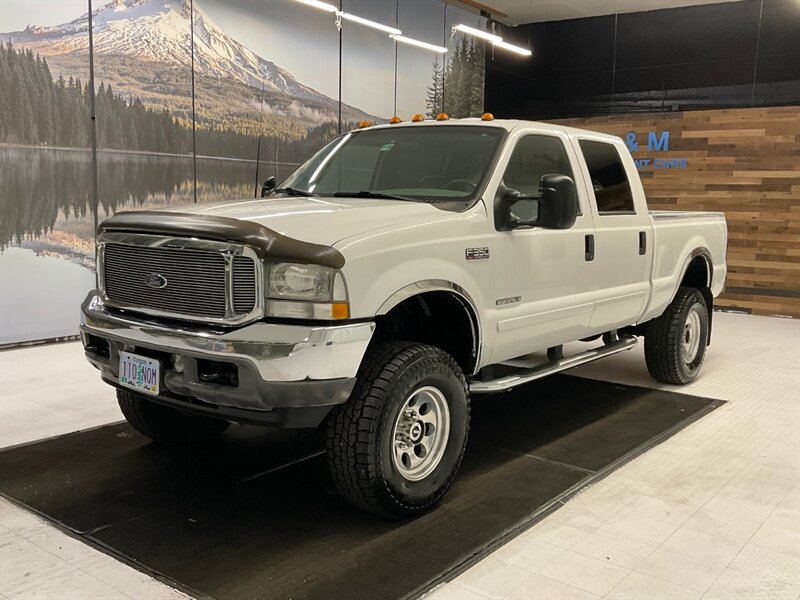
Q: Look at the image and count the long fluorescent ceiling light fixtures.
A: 5